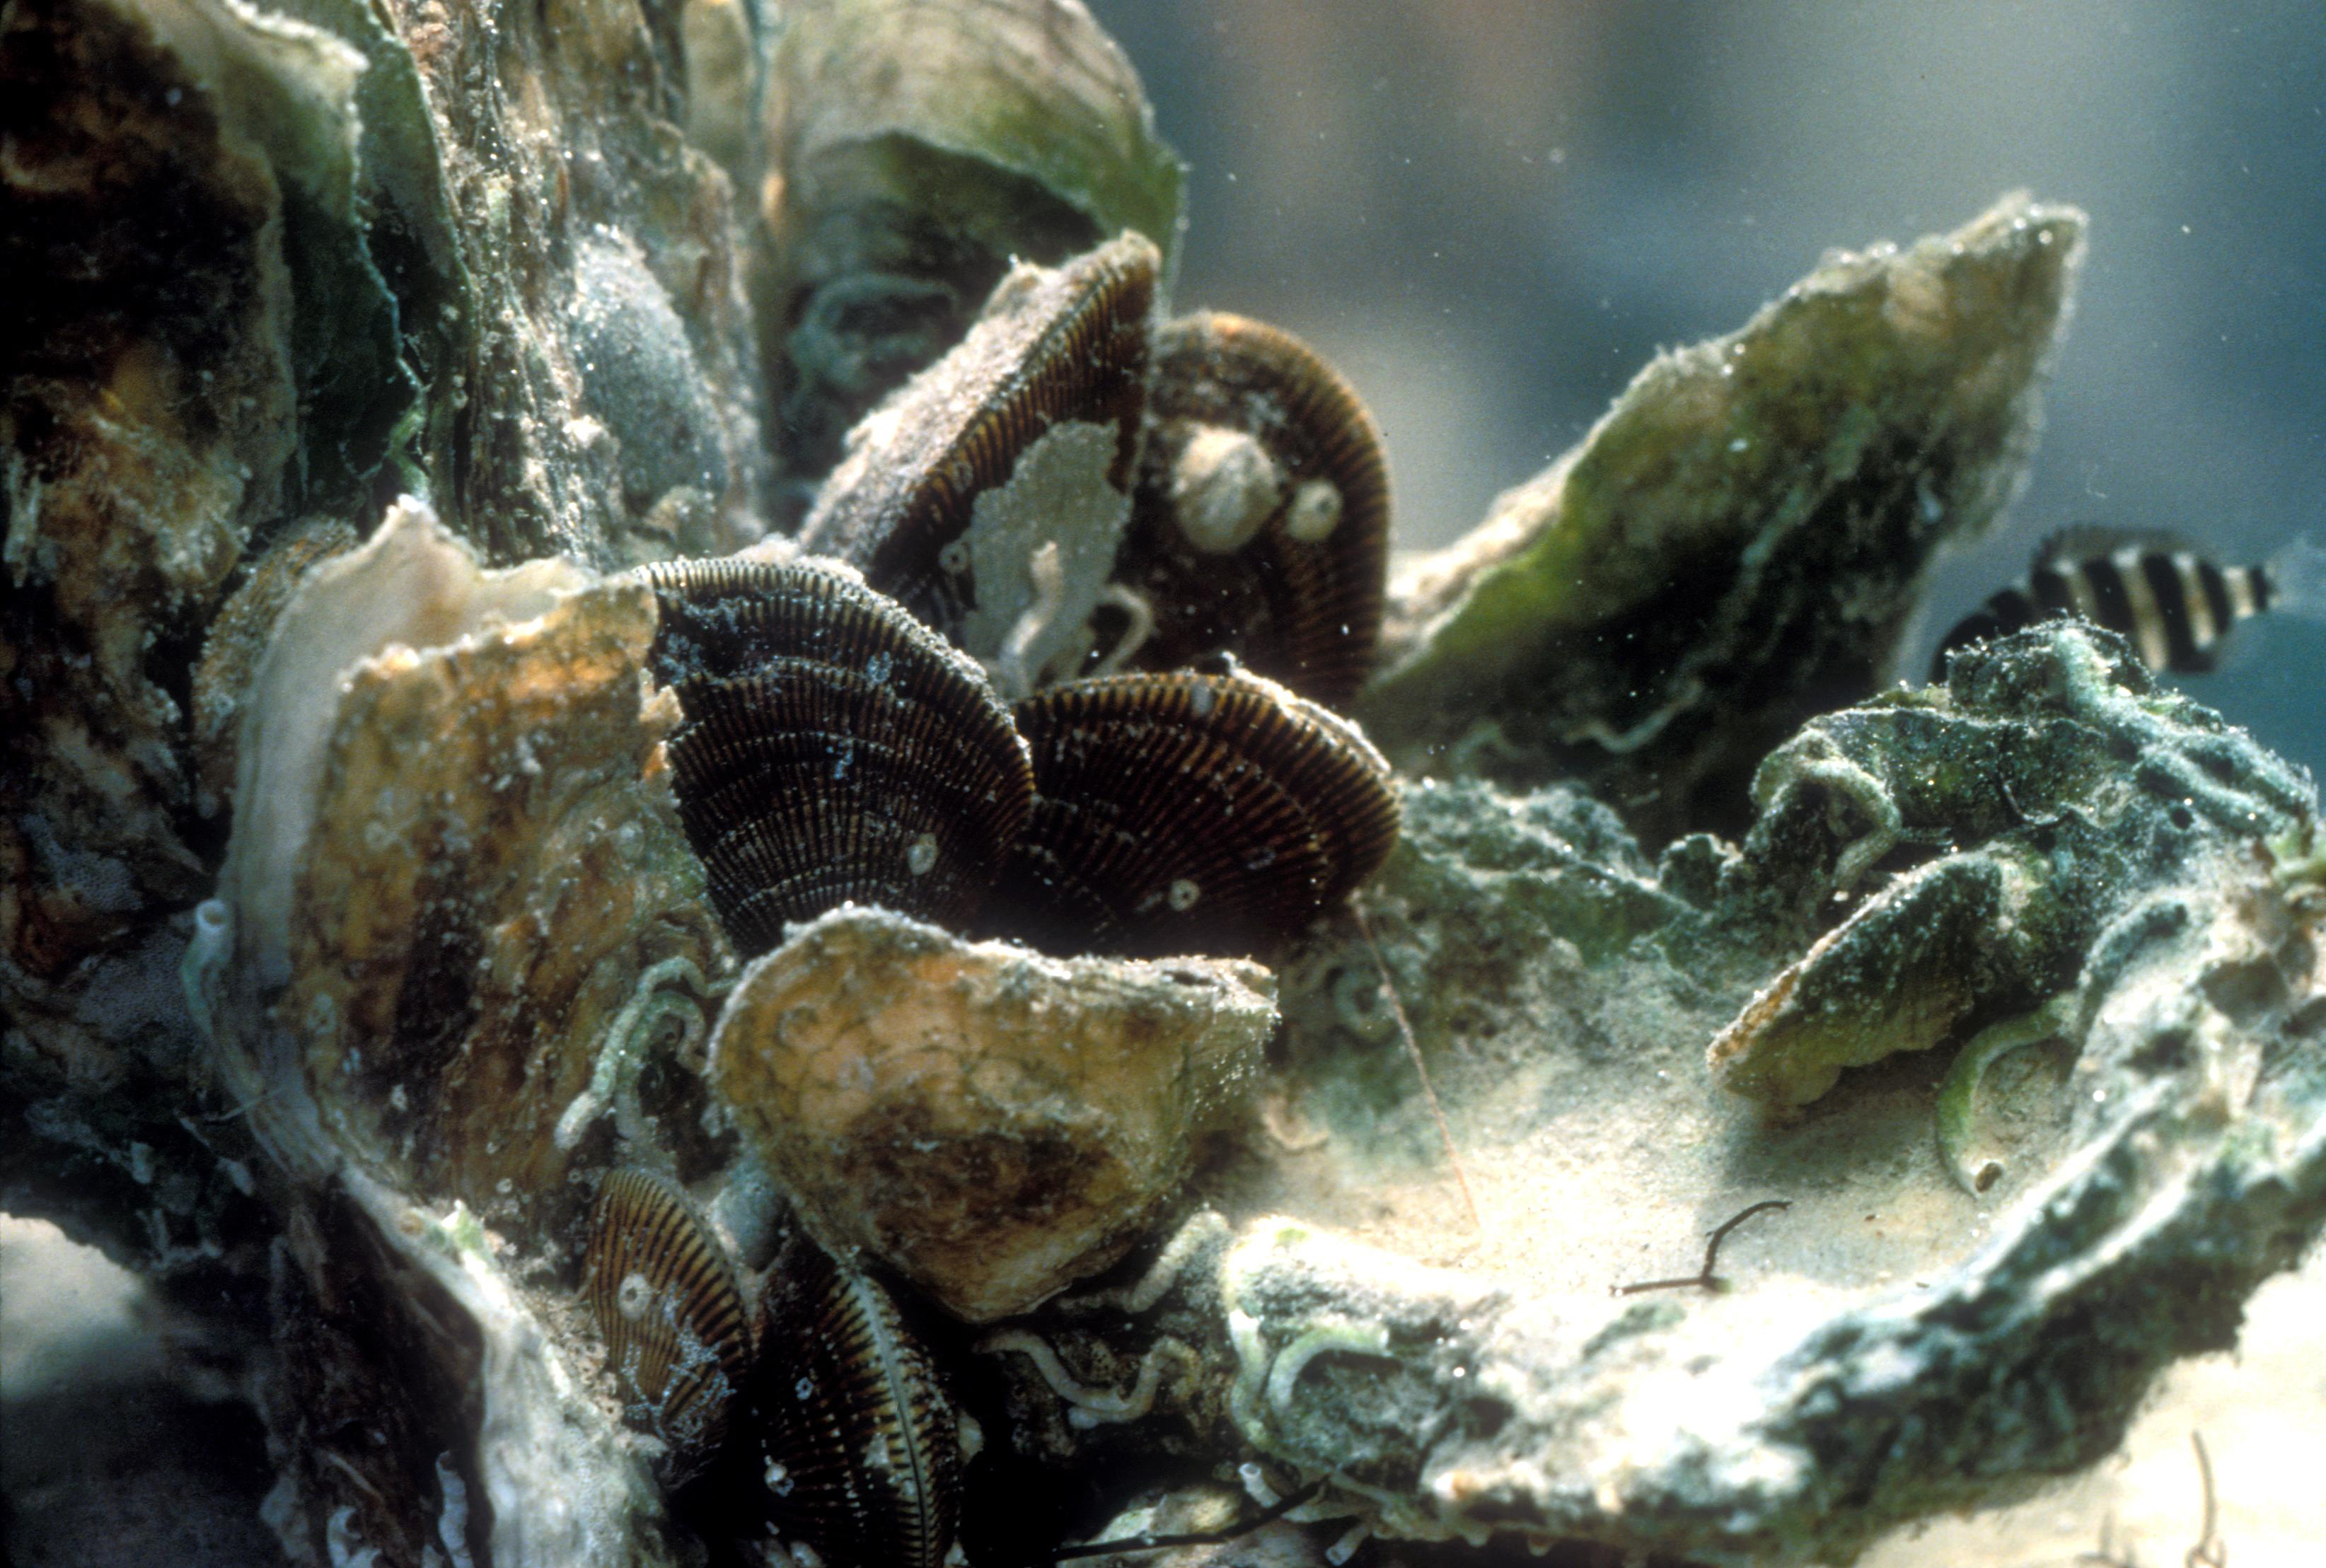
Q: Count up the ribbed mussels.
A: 6